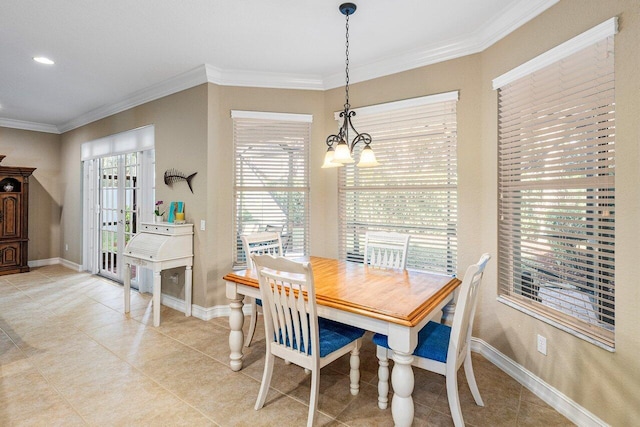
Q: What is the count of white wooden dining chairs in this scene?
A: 4